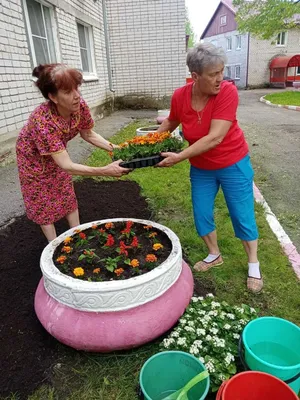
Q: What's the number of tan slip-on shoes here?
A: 2